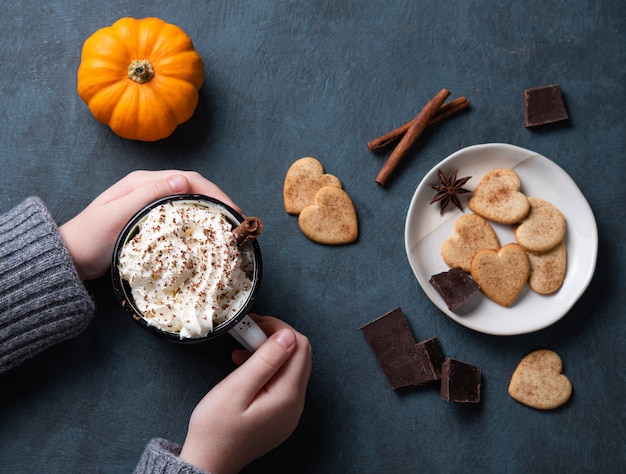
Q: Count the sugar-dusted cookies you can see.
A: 8